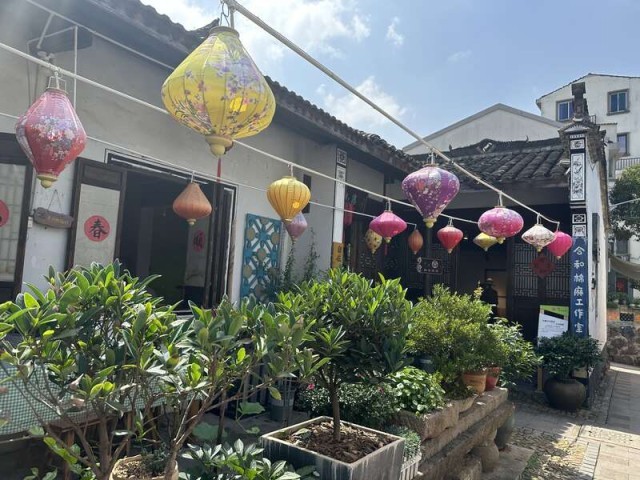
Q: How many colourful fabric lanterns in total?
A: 14